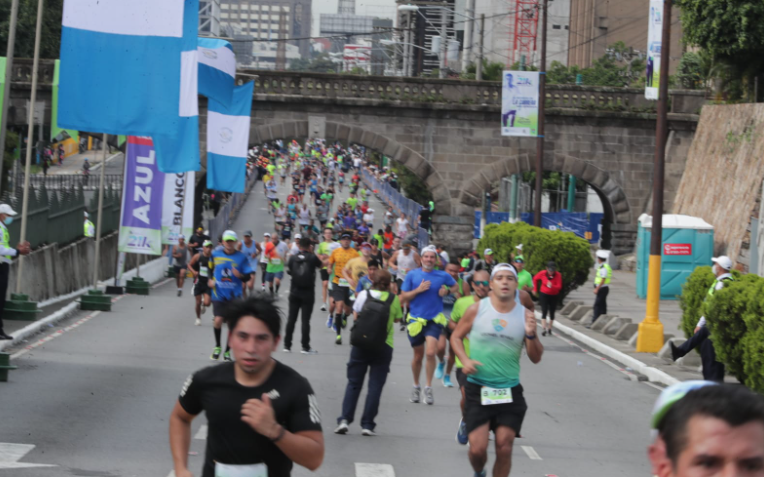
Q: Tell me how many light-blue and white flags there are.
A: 4